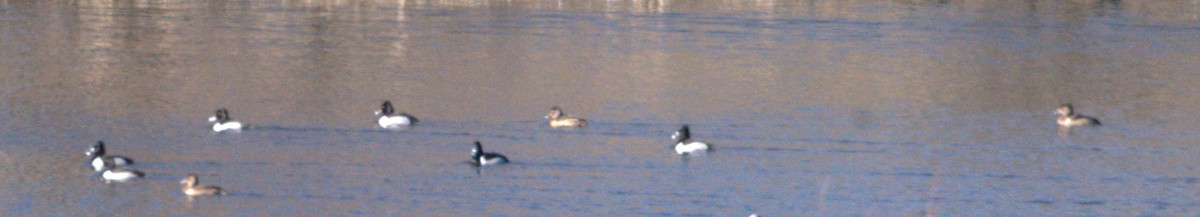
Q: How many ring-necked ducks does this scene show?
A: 9